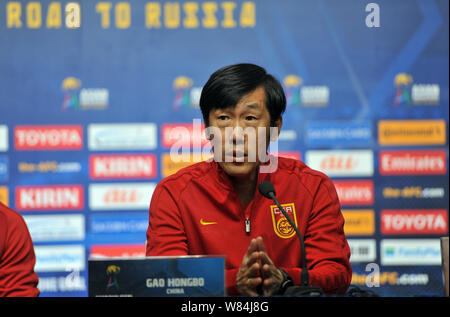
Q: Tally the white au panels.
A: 2